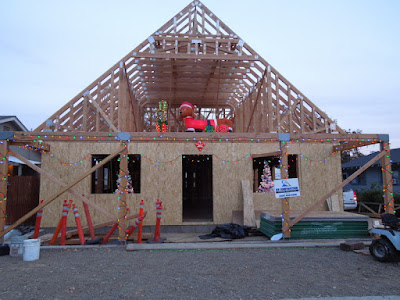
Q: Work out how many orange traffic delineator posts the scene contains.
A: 10